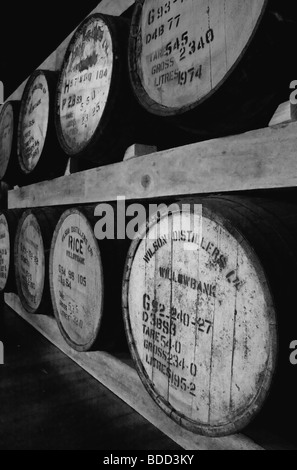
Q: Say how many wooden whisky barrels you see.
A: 8